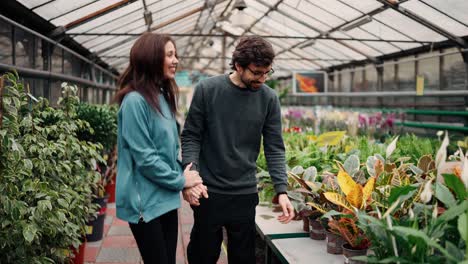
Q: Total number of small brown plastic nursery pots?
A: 4